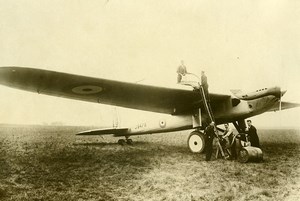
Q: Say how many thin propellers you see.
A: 1